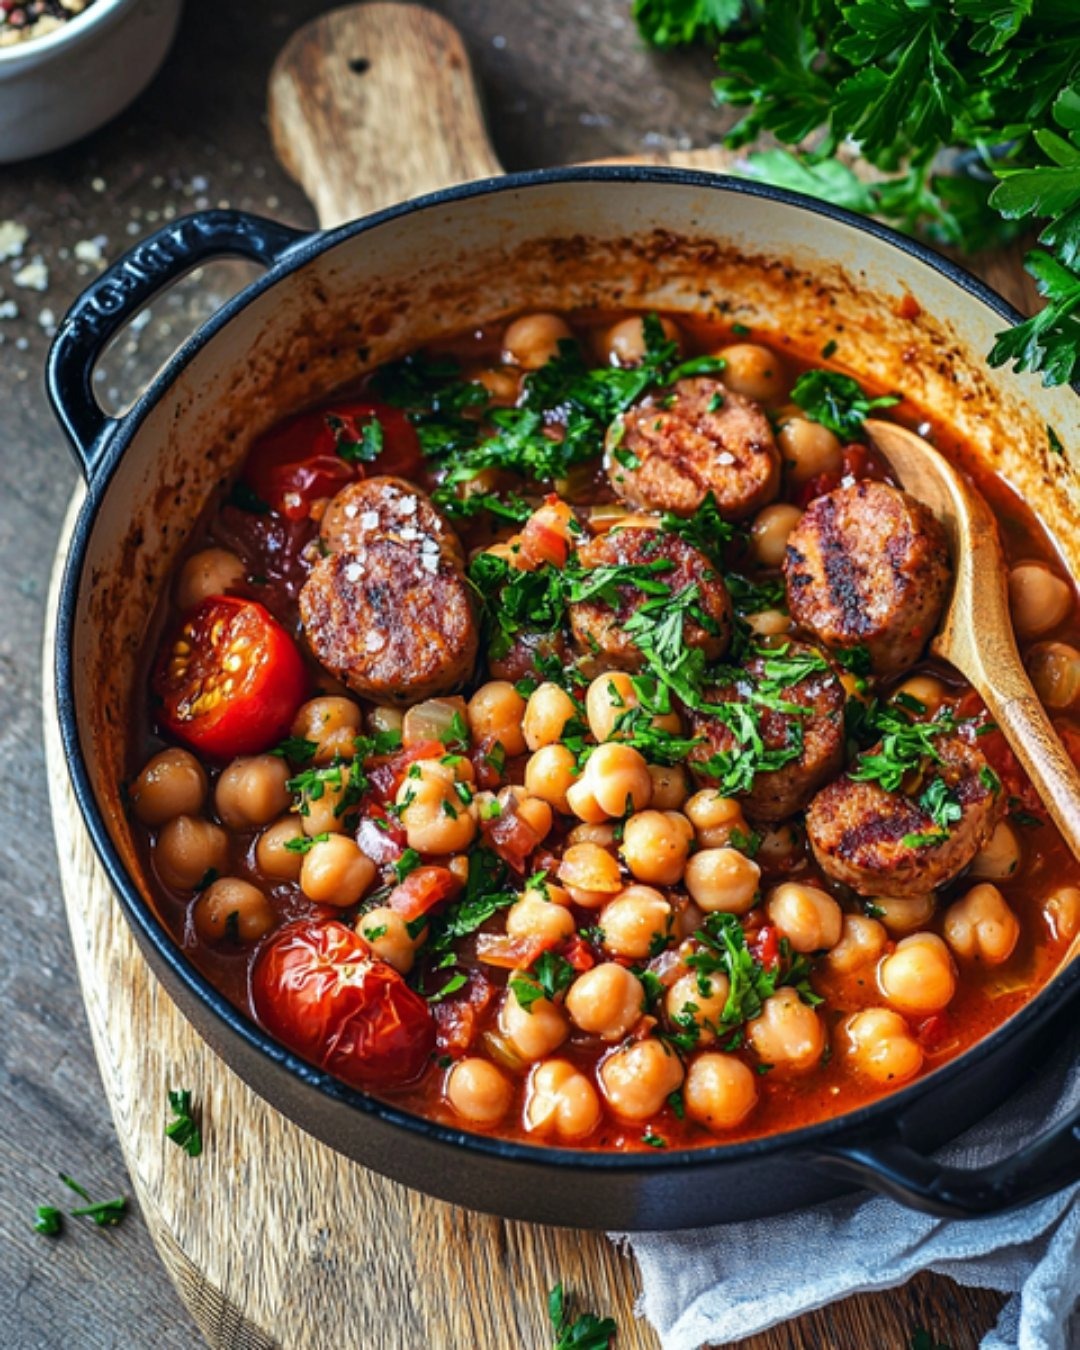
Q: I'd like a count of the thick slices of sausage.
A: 7